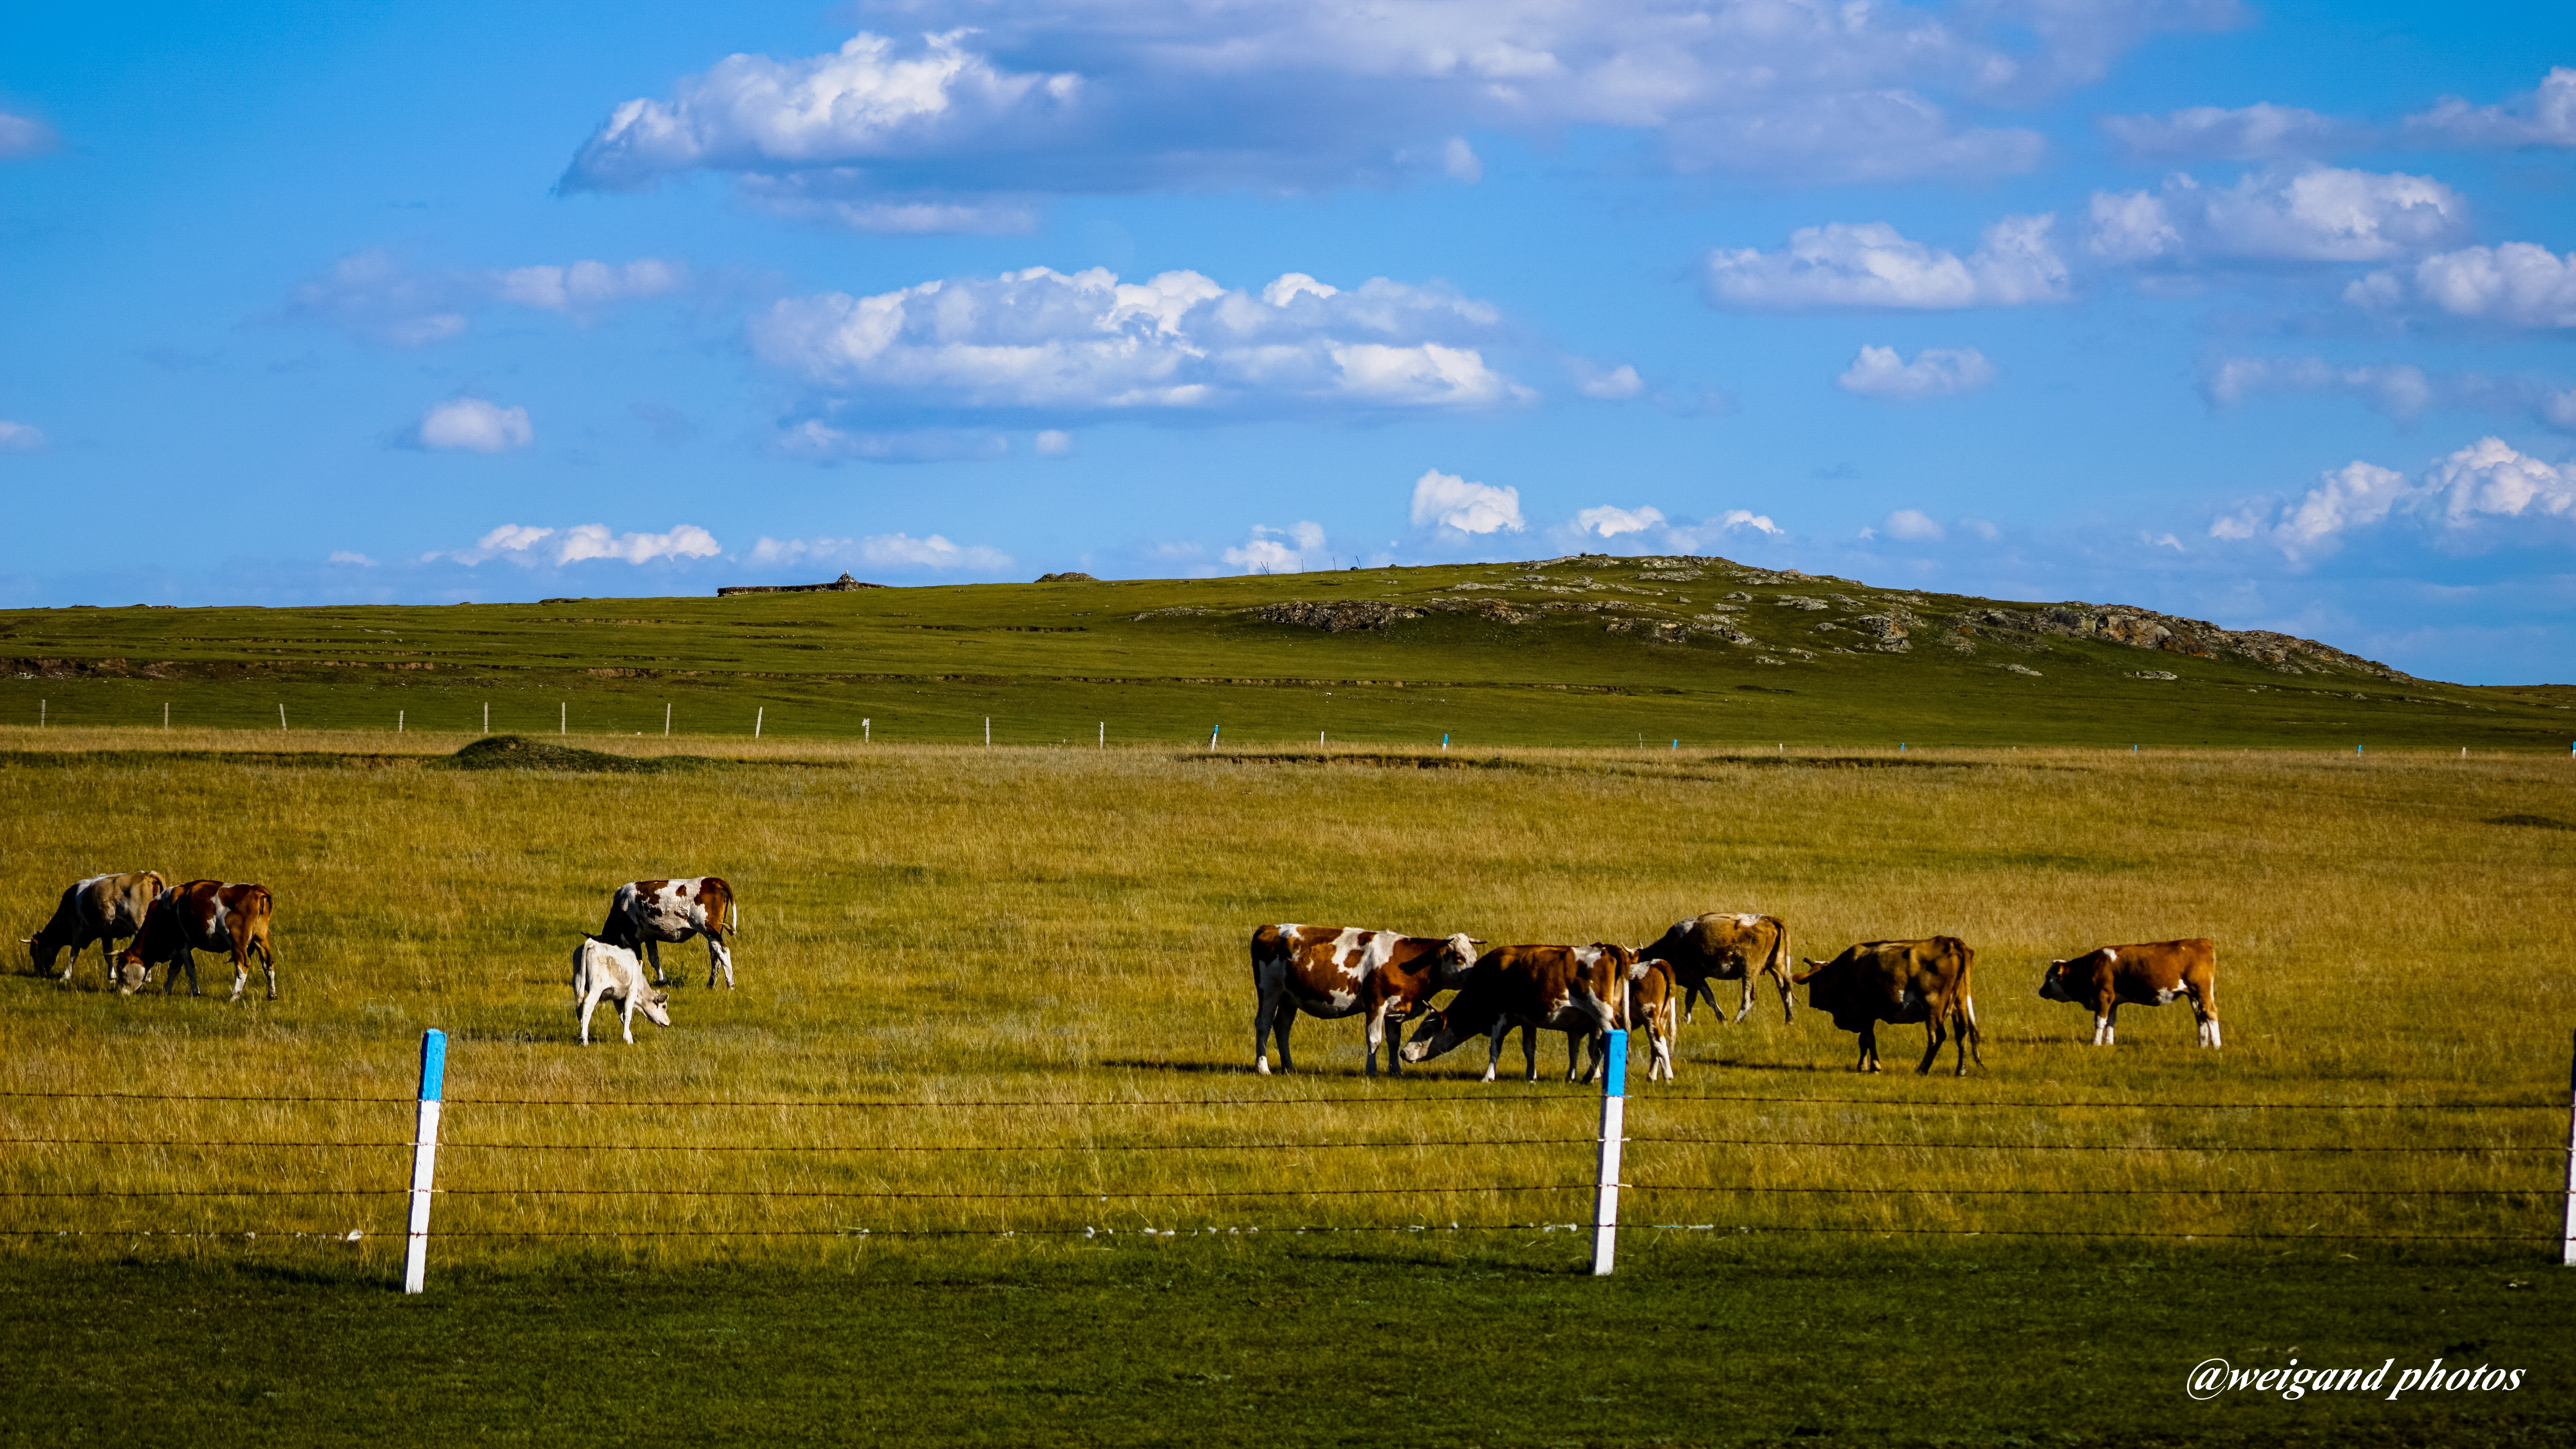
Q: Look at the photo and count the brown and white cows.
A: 9